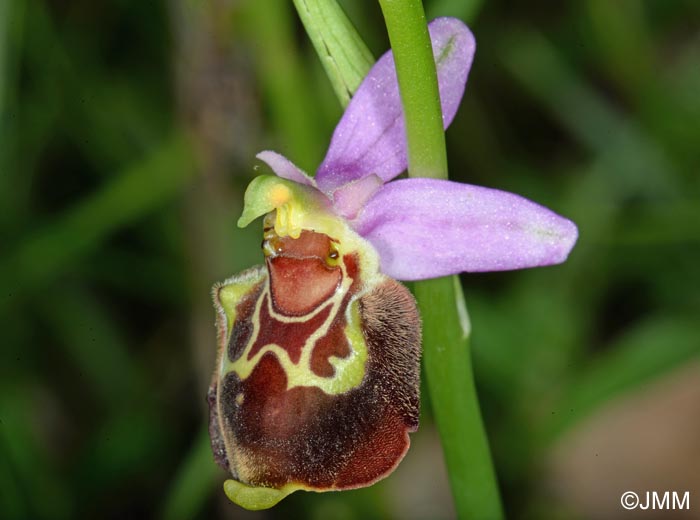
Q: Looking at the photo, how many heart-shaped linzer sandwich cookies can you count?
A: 0